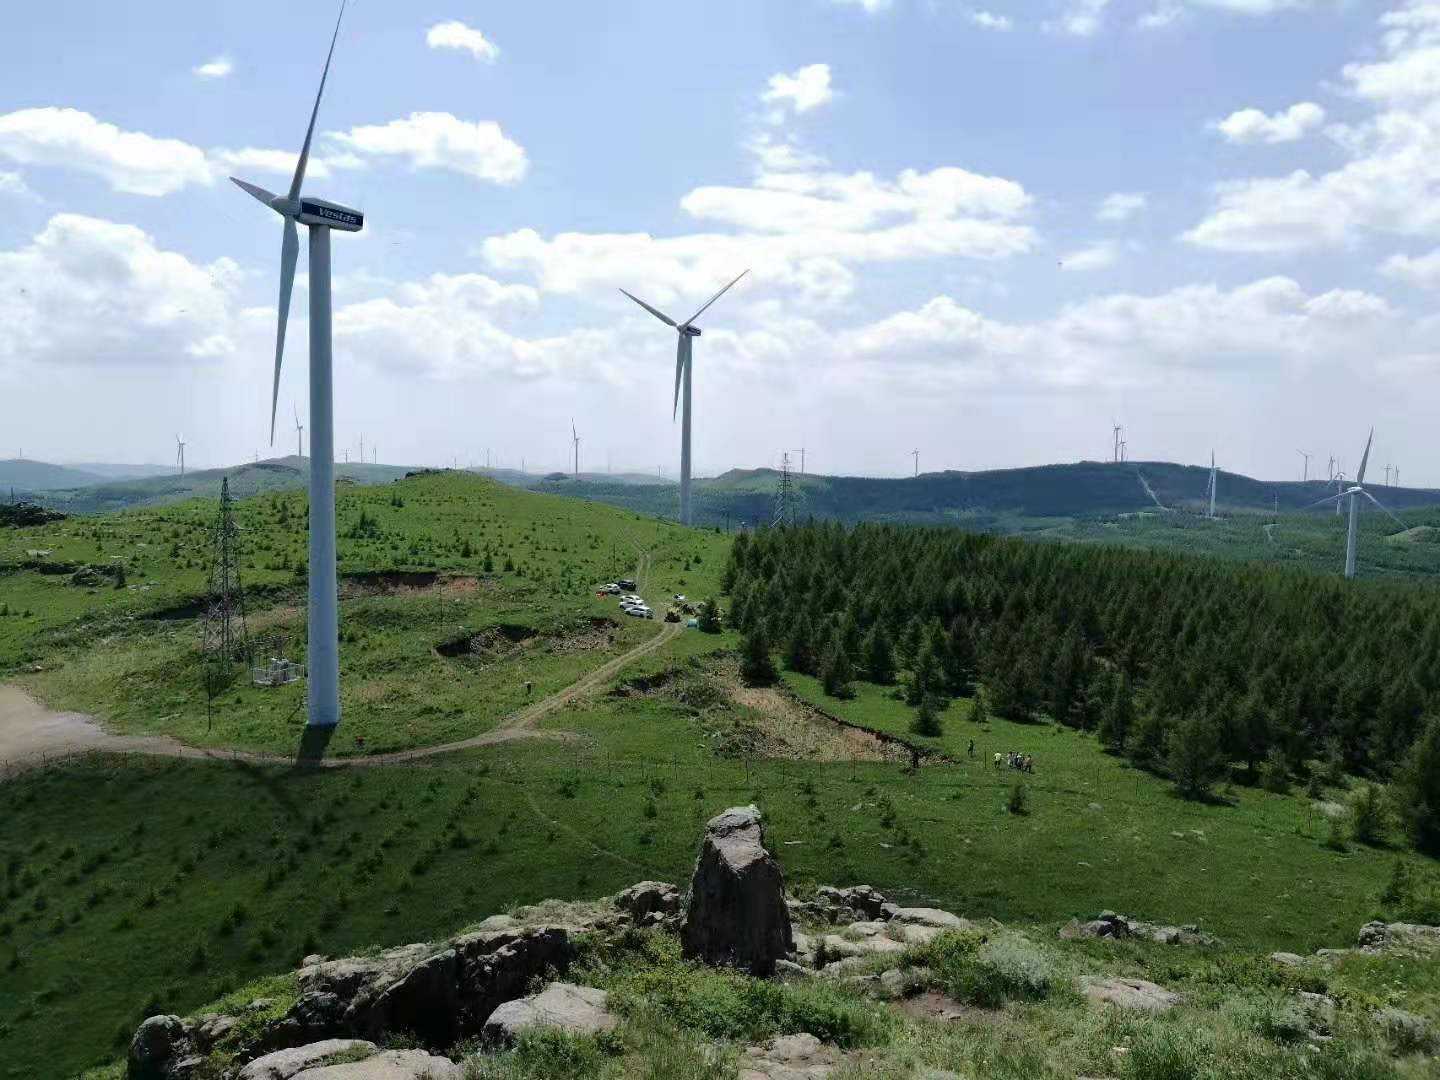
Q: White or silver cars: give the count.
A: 4